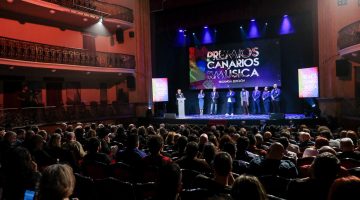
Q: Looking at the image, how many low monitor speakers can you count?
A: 2